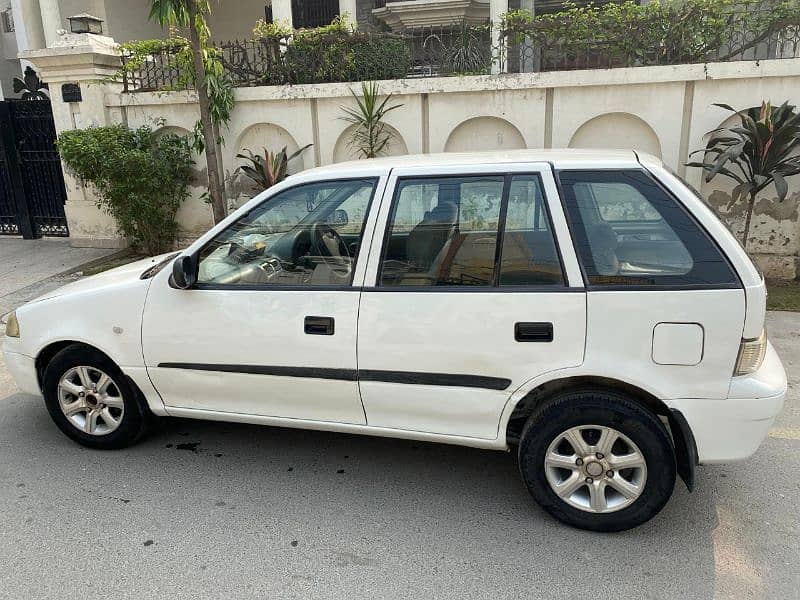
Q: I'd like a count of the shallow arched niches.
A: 6